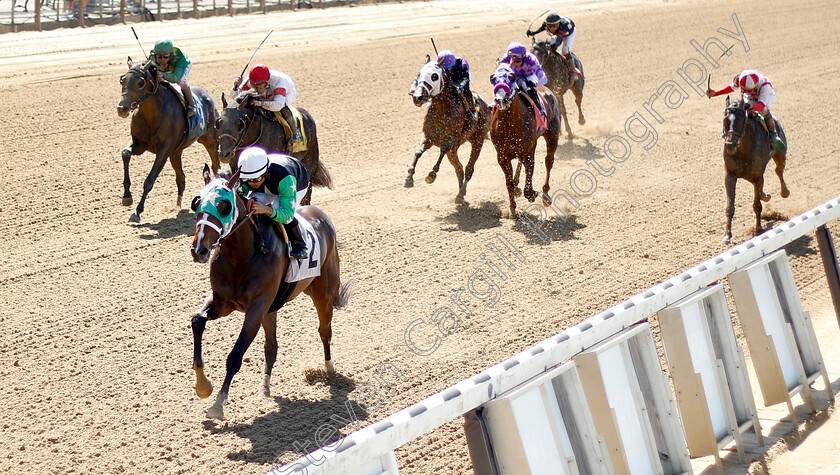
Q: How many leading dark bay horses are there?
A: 1